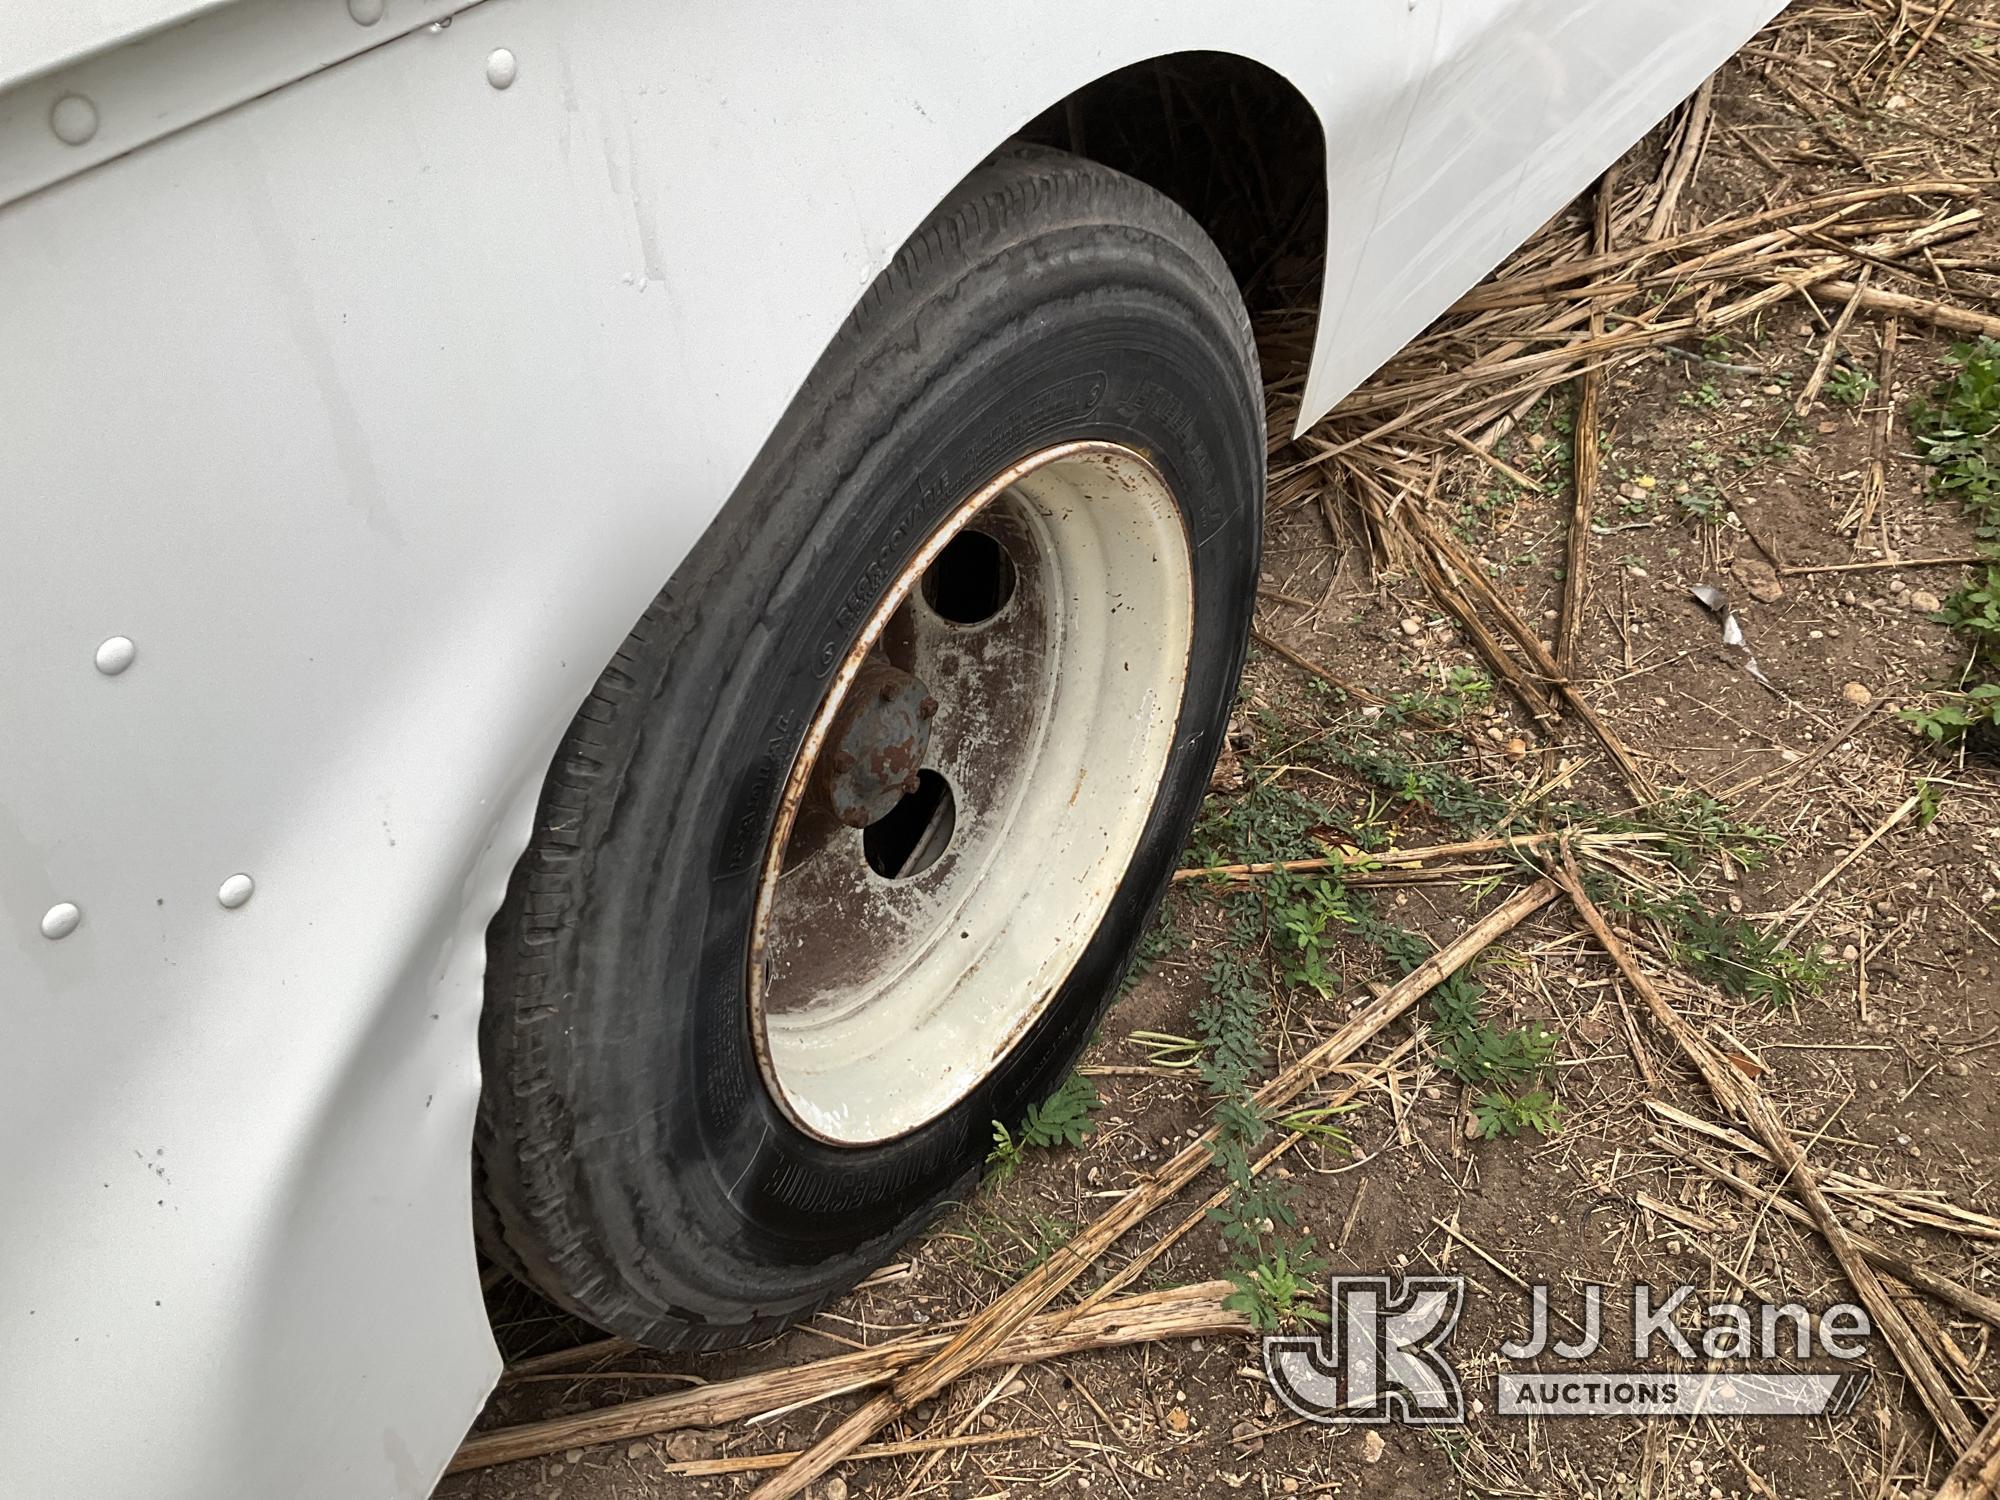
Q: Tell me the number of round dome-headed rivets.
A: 6